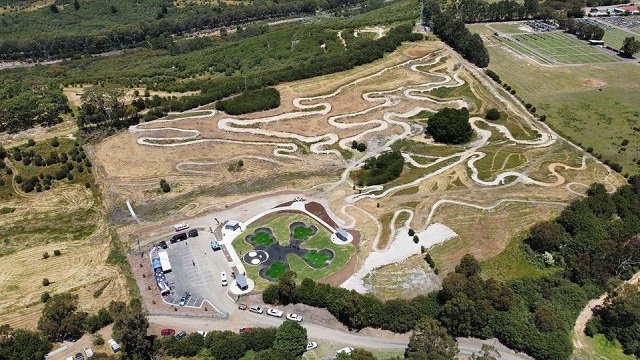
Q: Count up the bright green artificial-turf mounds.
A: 4